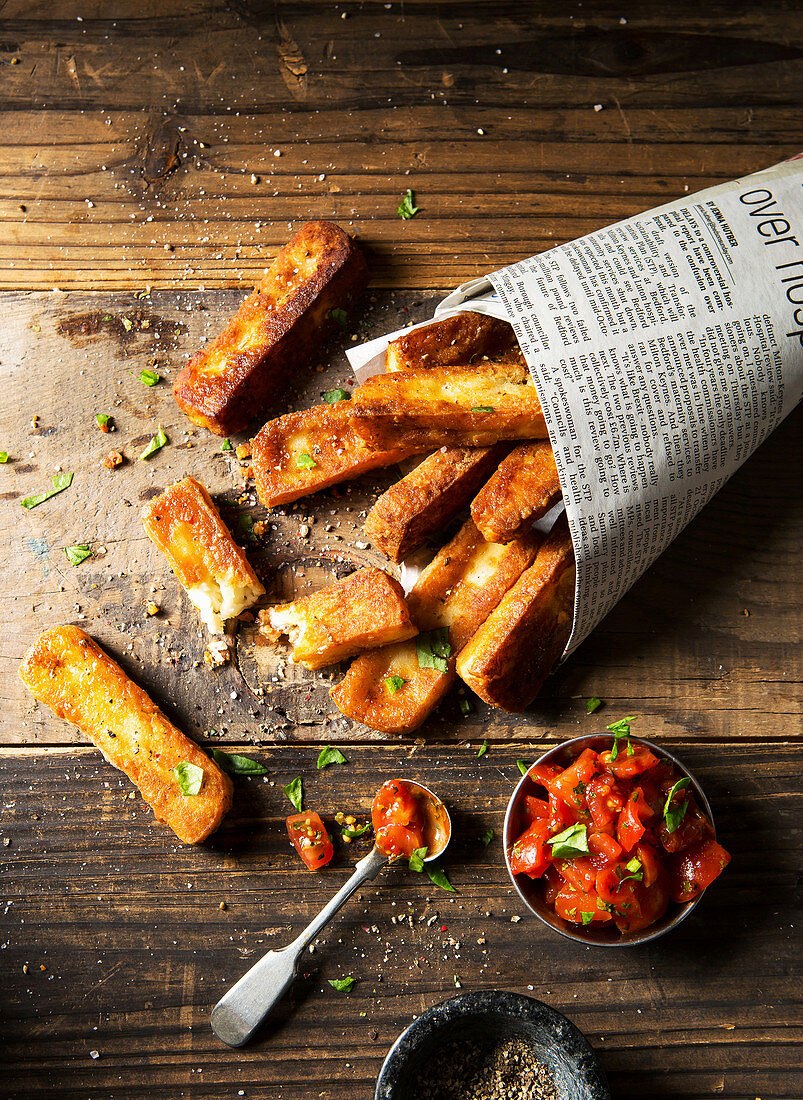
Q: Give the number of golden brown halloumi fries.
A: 11